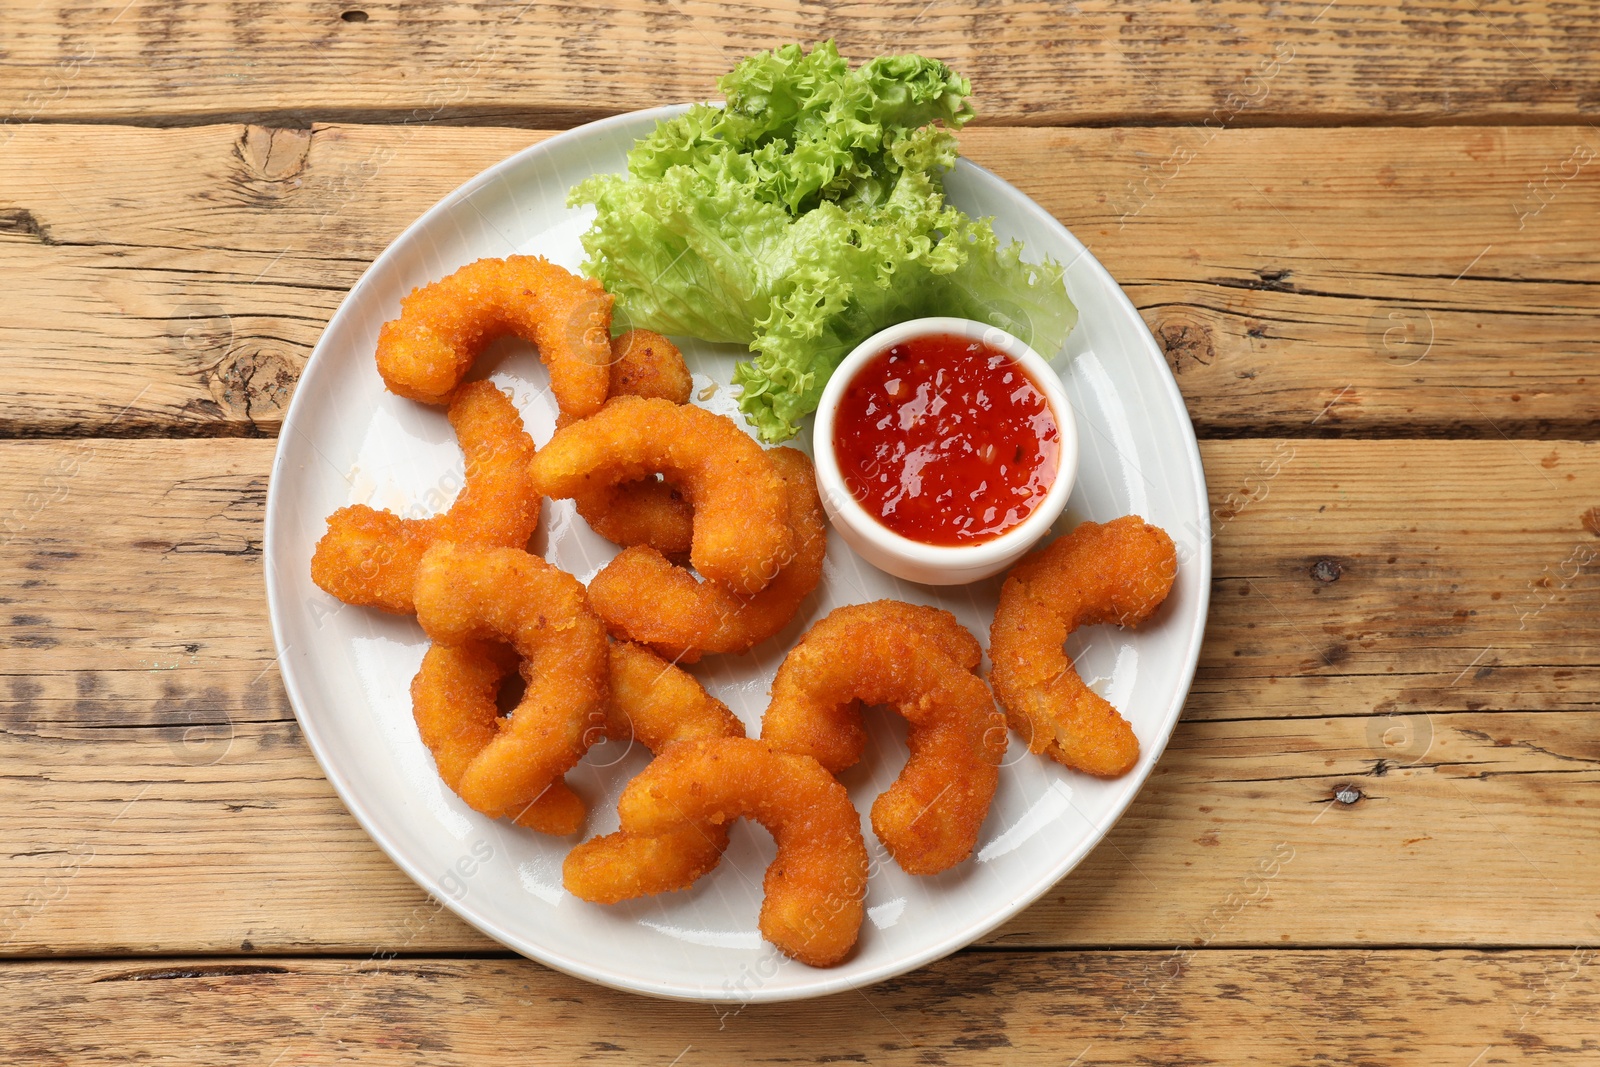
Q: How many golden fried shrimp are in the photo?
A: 12